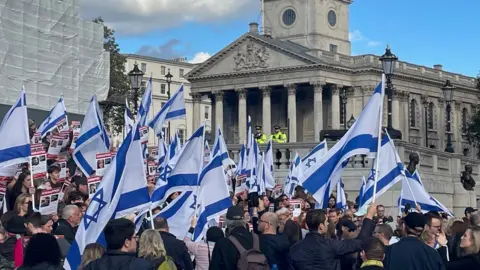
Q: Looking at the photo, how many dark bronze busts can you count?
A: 2